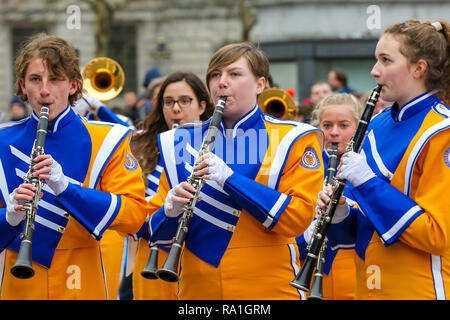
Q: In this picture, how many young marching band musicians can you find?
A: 5